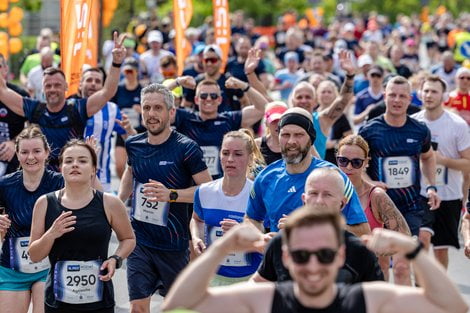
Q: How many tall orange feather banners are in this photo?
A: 3